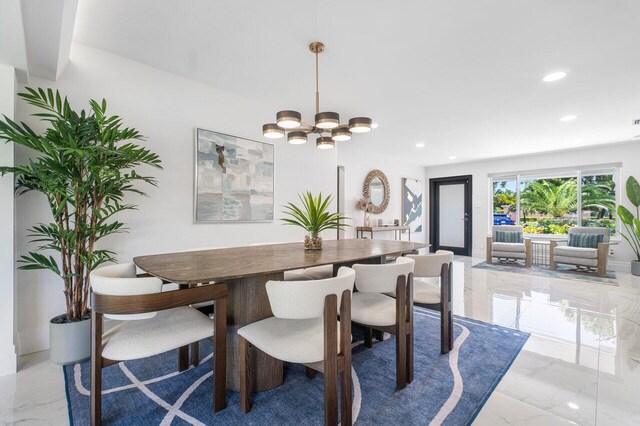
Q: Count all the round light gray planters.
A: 2